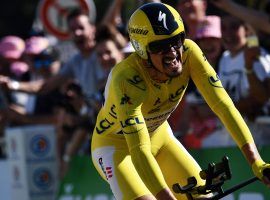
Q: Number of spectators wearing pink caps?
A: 4